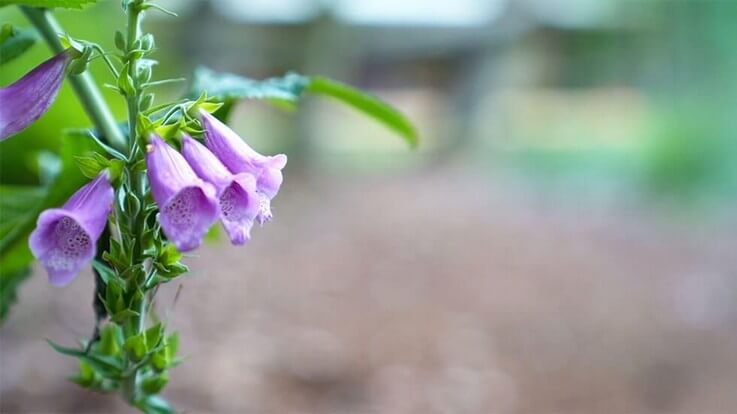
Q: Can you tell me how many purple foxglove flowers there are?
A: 5